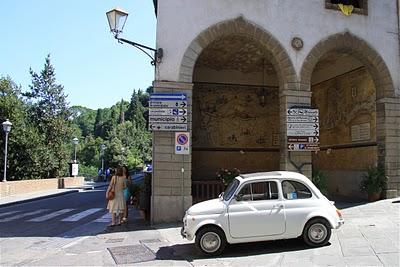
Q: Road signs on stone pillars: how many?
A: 12